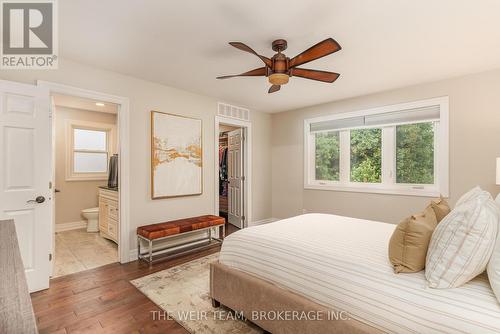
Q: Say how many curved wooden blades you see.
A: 5